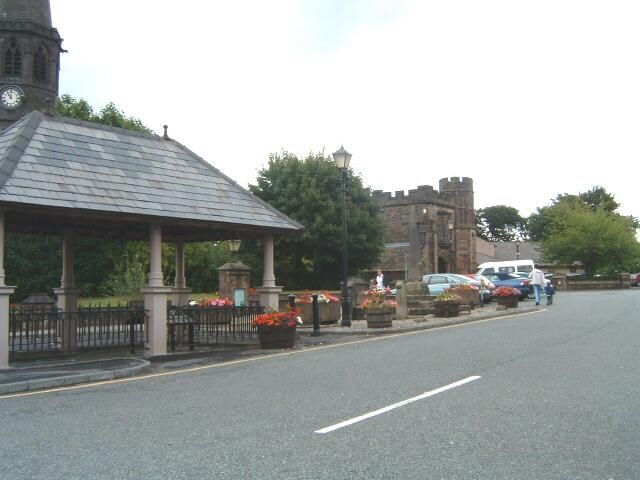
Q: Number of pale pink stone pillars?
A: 5